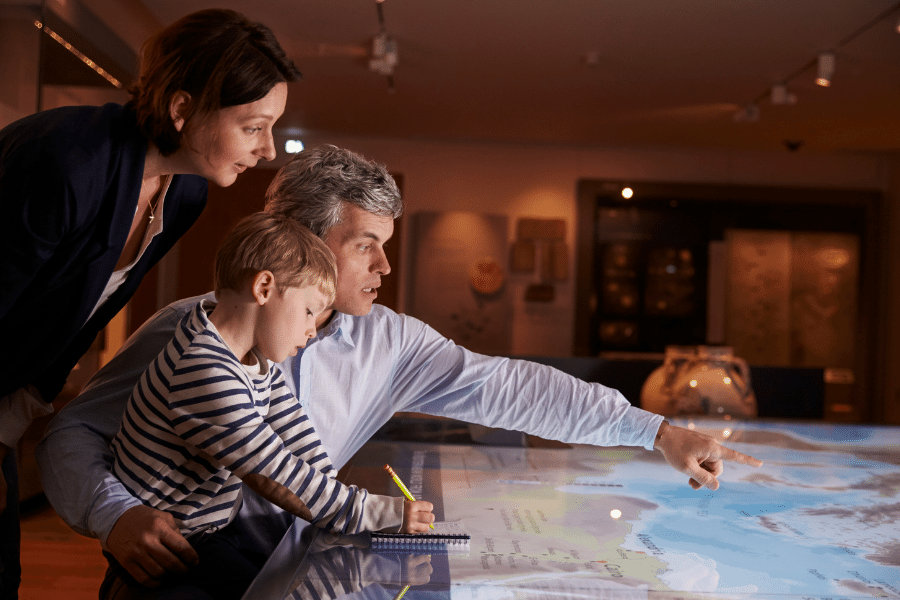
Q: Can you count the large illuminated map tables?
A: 1